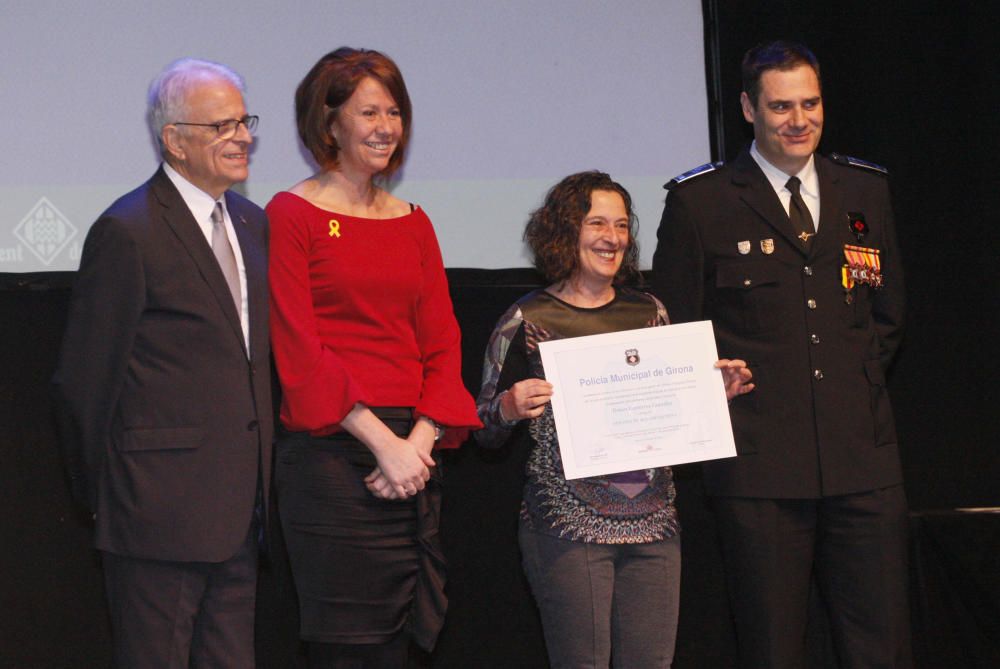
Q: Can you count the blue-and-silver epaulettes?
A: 2